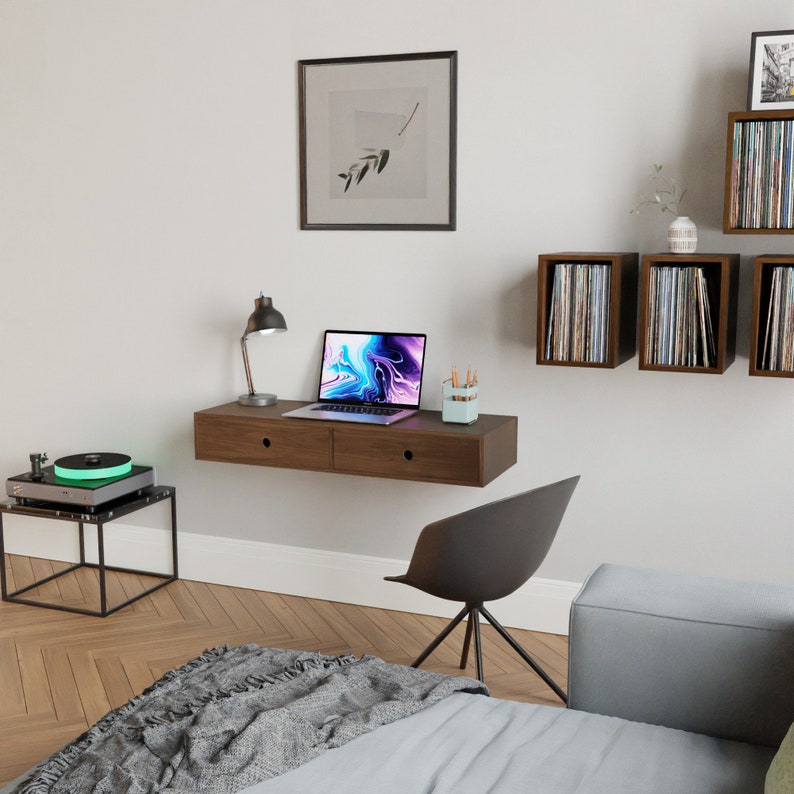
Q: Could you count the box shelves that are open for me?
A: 4